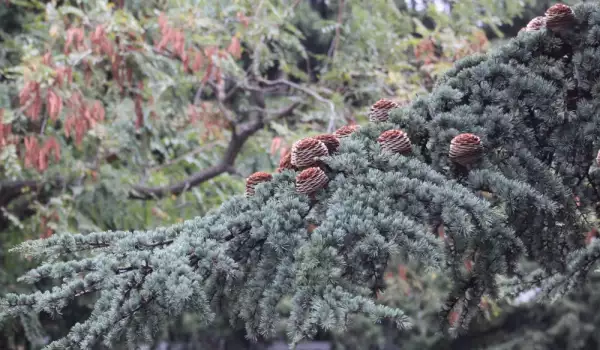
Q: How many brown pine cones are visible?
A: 11